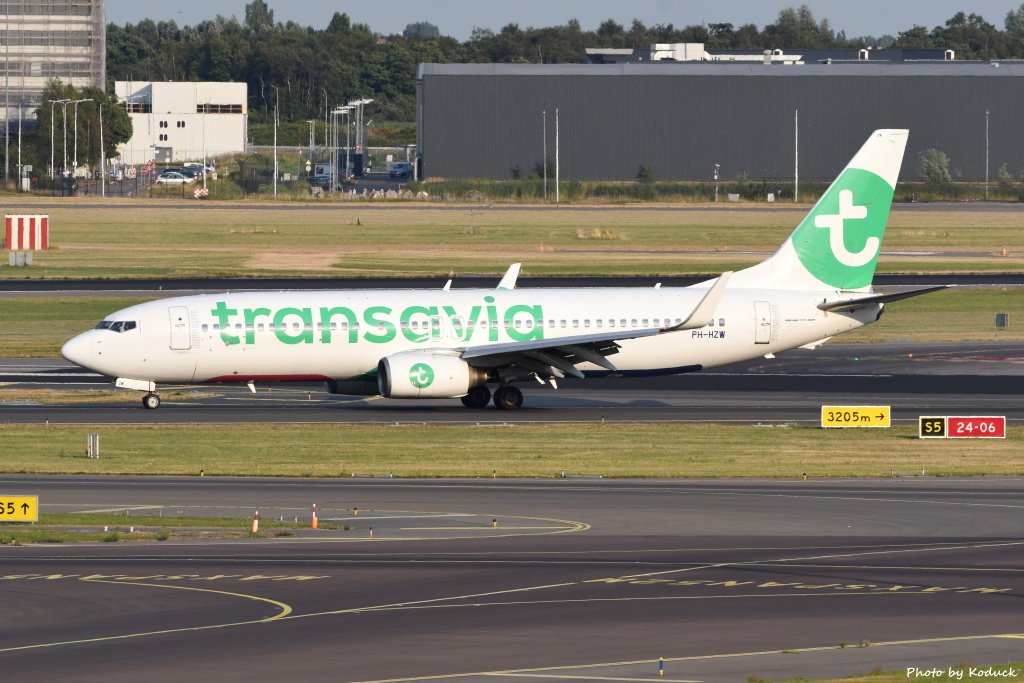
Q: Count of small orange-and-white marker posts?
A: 2